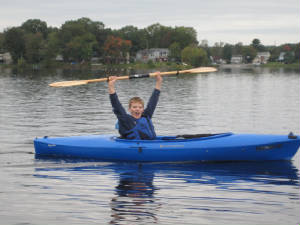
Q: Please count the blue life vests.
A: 1